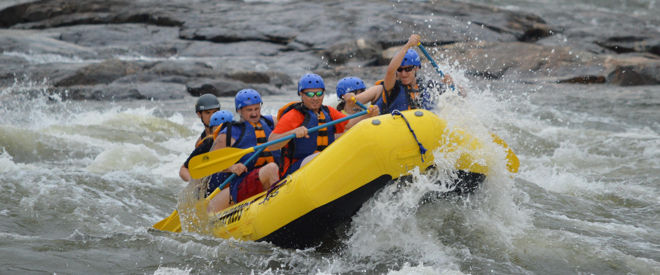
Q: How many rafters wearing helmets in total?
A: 6